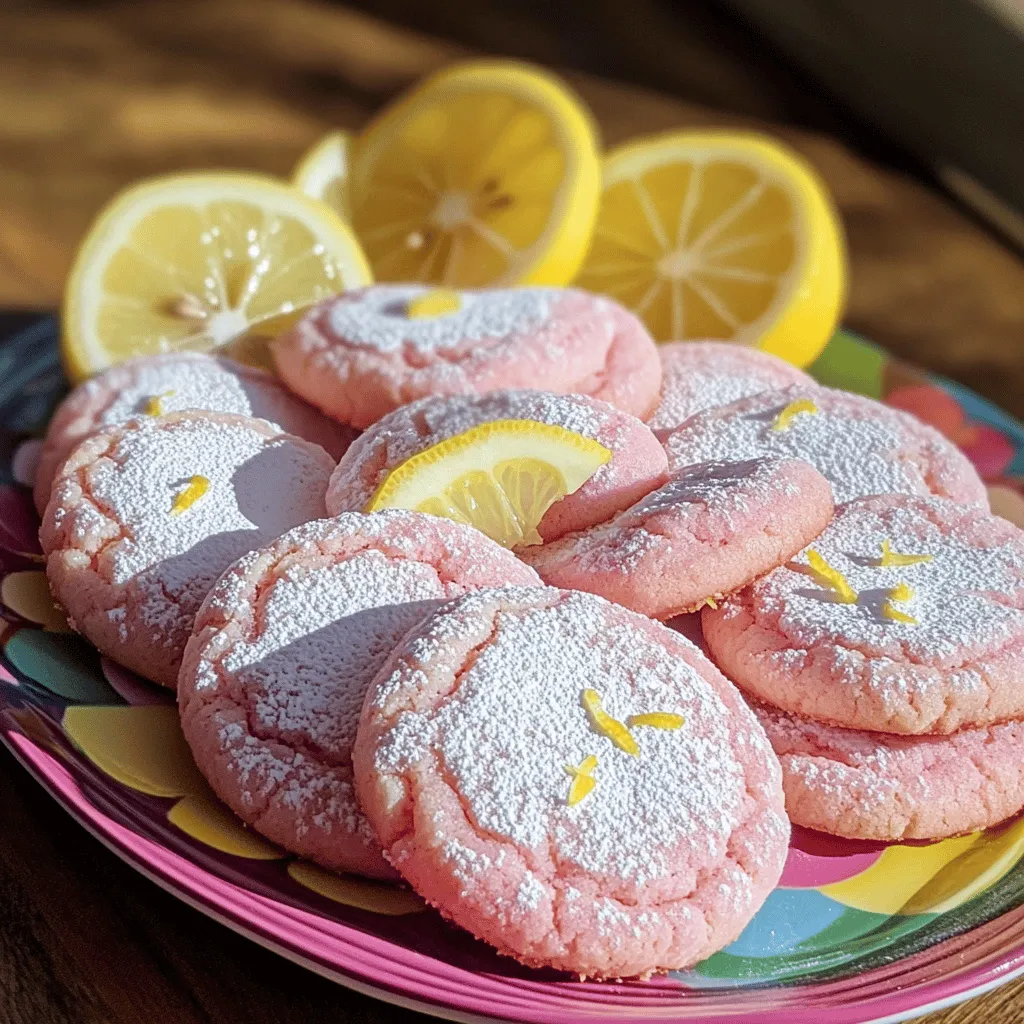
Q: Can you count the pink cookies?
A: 11